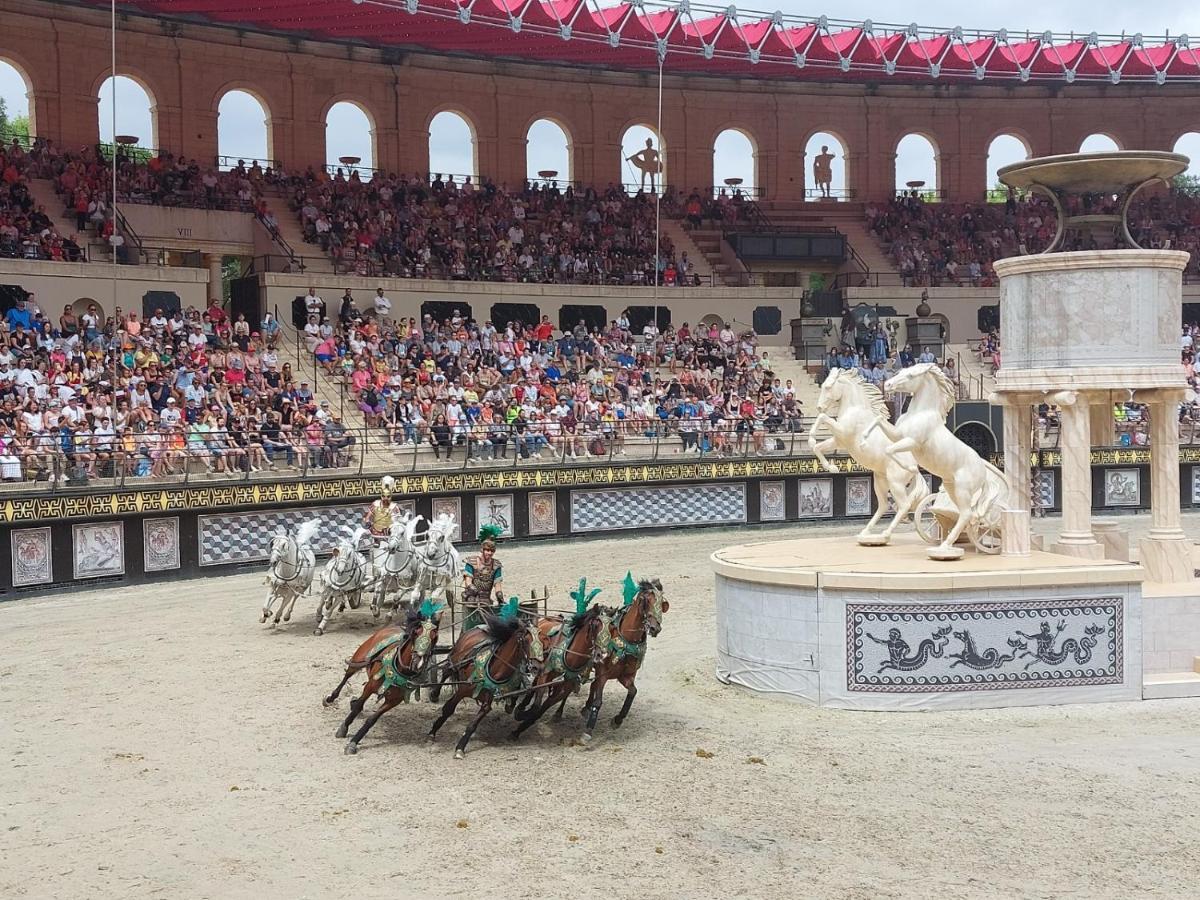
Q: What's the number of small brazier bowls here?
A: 5